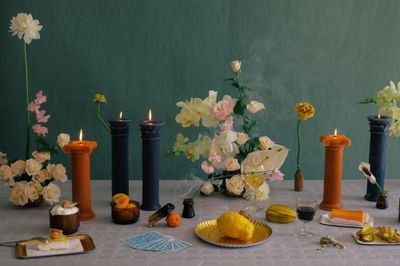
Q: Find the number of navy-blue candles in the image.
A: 3